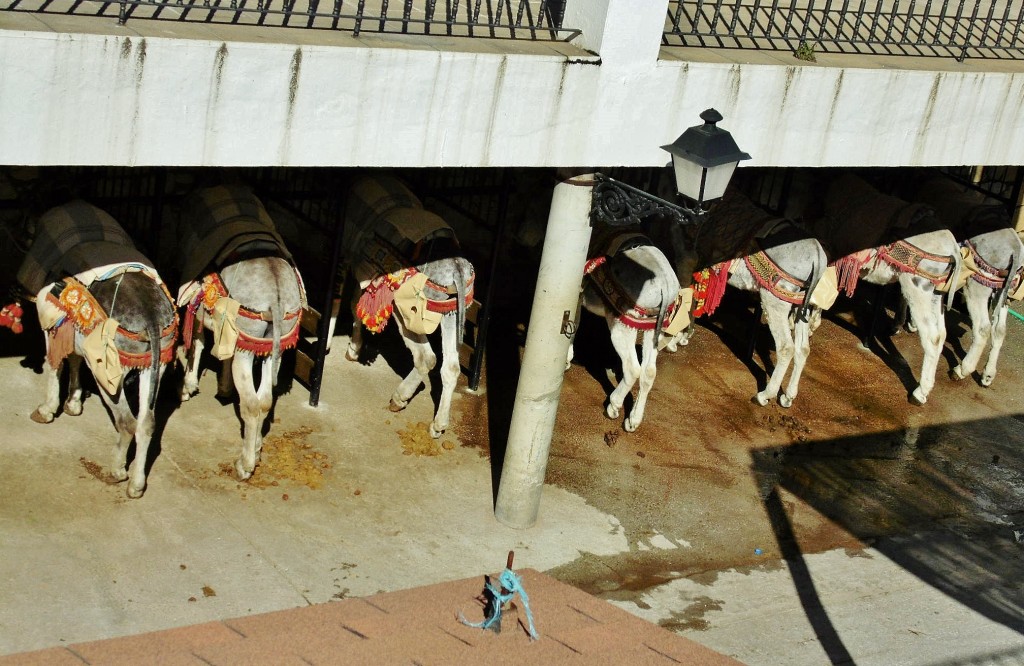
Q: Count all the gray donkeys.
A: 7